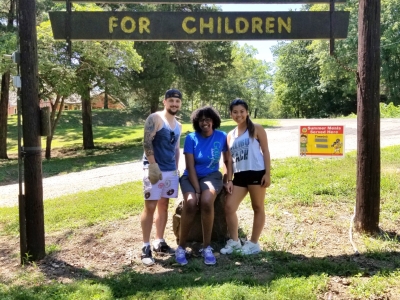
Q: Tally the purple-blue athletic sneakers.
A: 2